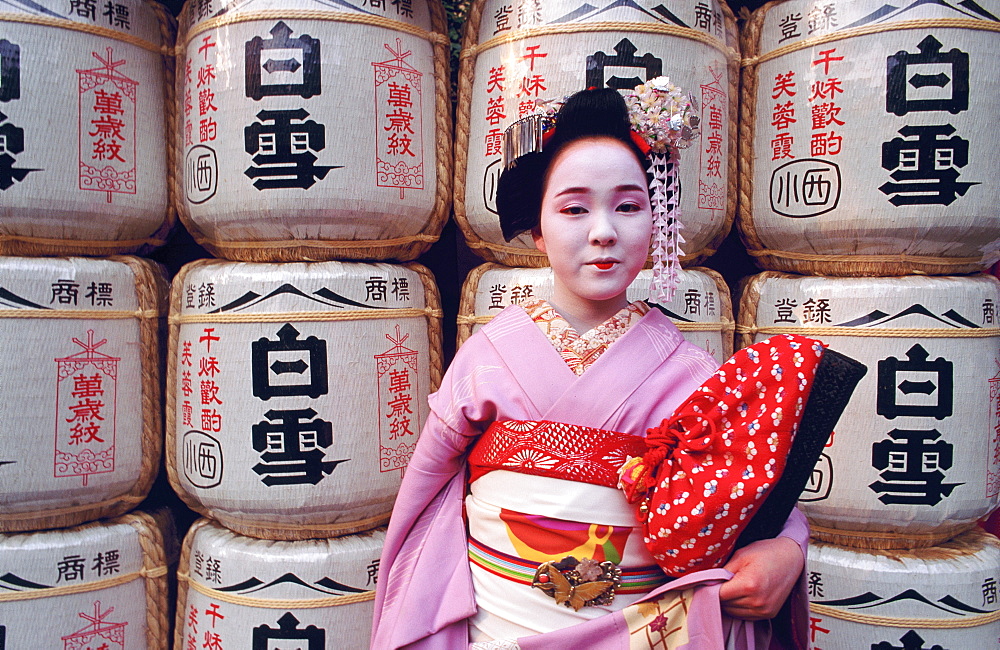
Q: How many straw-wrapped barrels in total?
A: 11